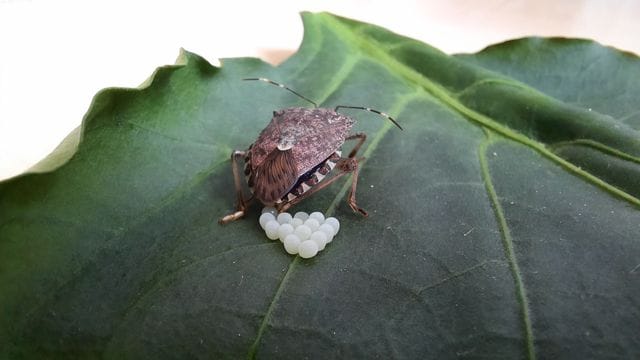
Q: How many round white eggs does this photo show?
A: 15